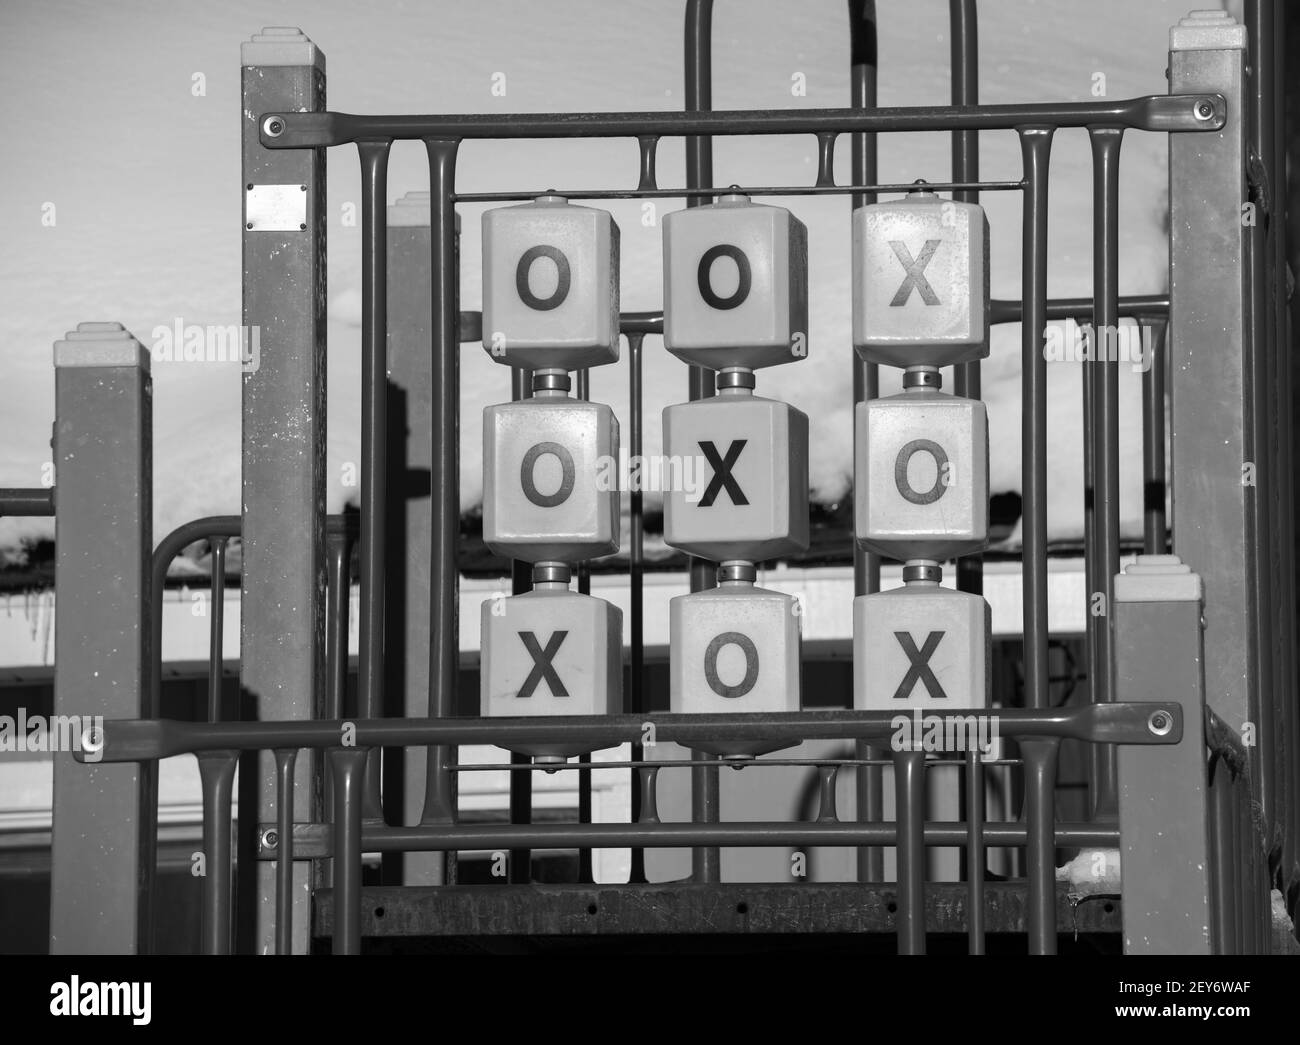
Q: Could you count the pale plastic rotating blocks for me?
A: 9